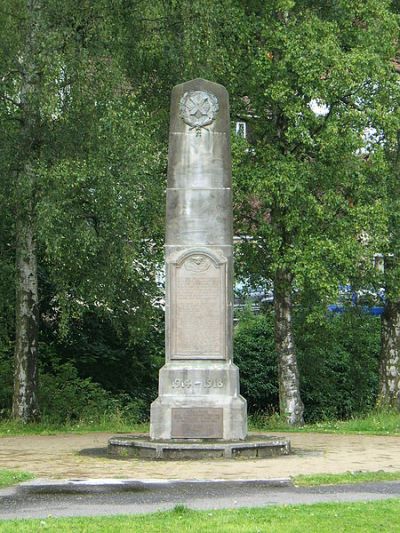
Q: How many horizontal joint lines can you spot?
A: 3